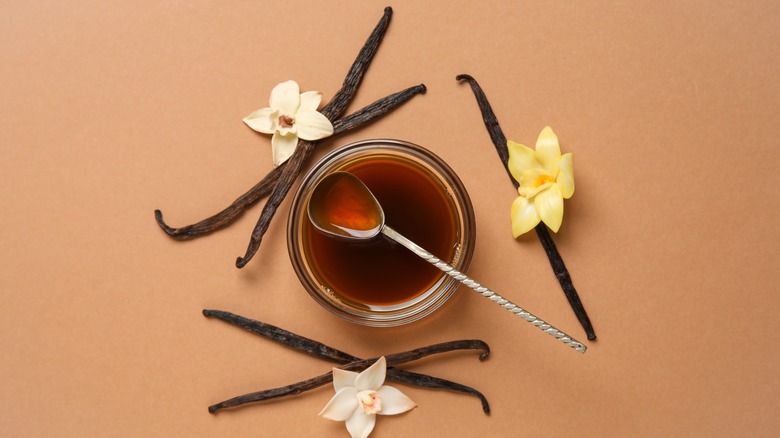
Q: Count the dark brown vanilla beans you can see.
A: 5